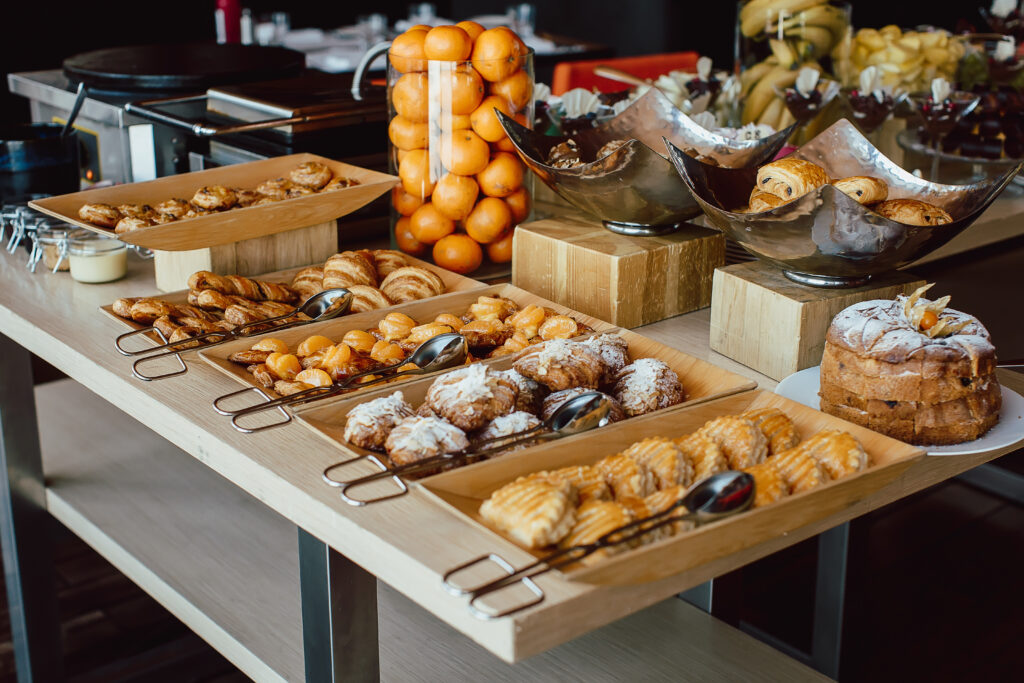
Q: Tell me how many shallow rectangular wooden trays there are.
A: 5